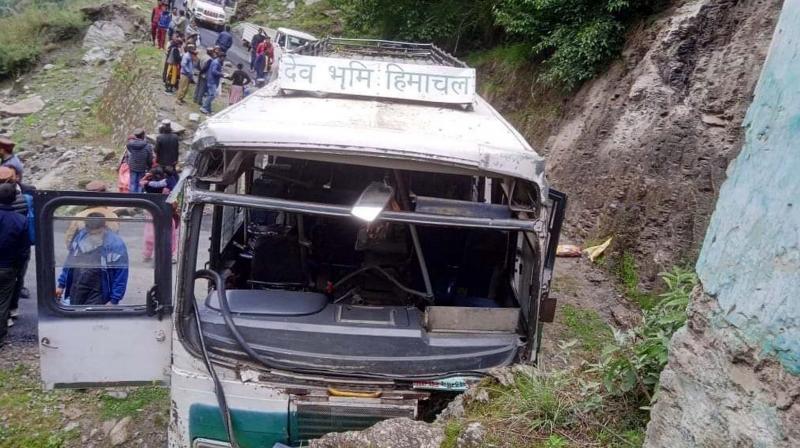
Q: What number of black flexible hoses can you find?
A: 2